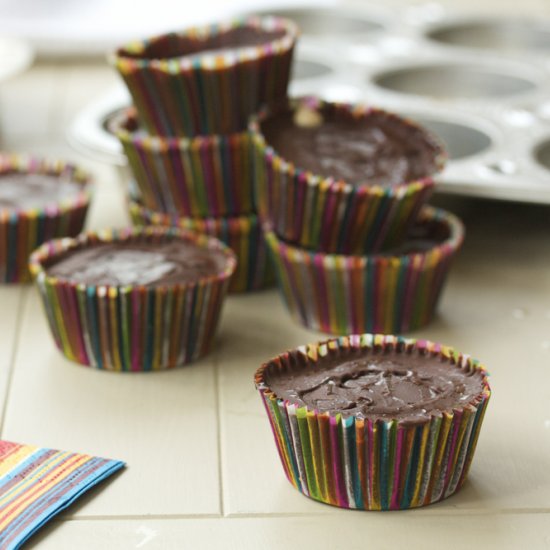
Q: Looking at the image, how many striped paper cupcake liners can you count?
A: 8